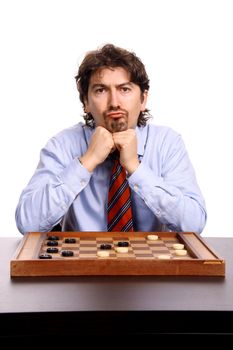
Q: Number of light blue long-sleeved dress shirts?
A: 1